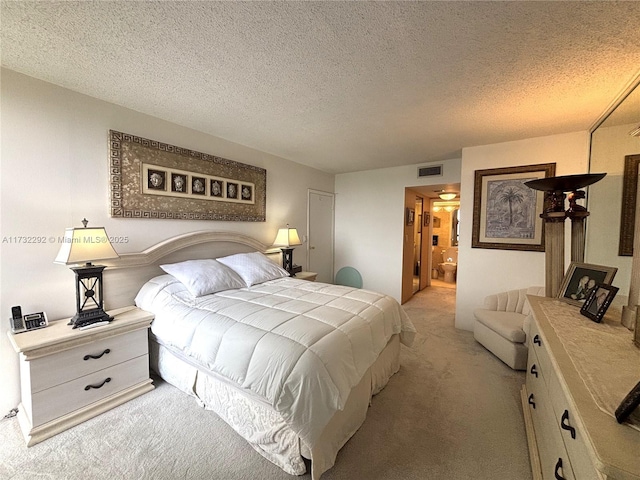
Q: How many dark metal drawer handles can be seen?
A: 7